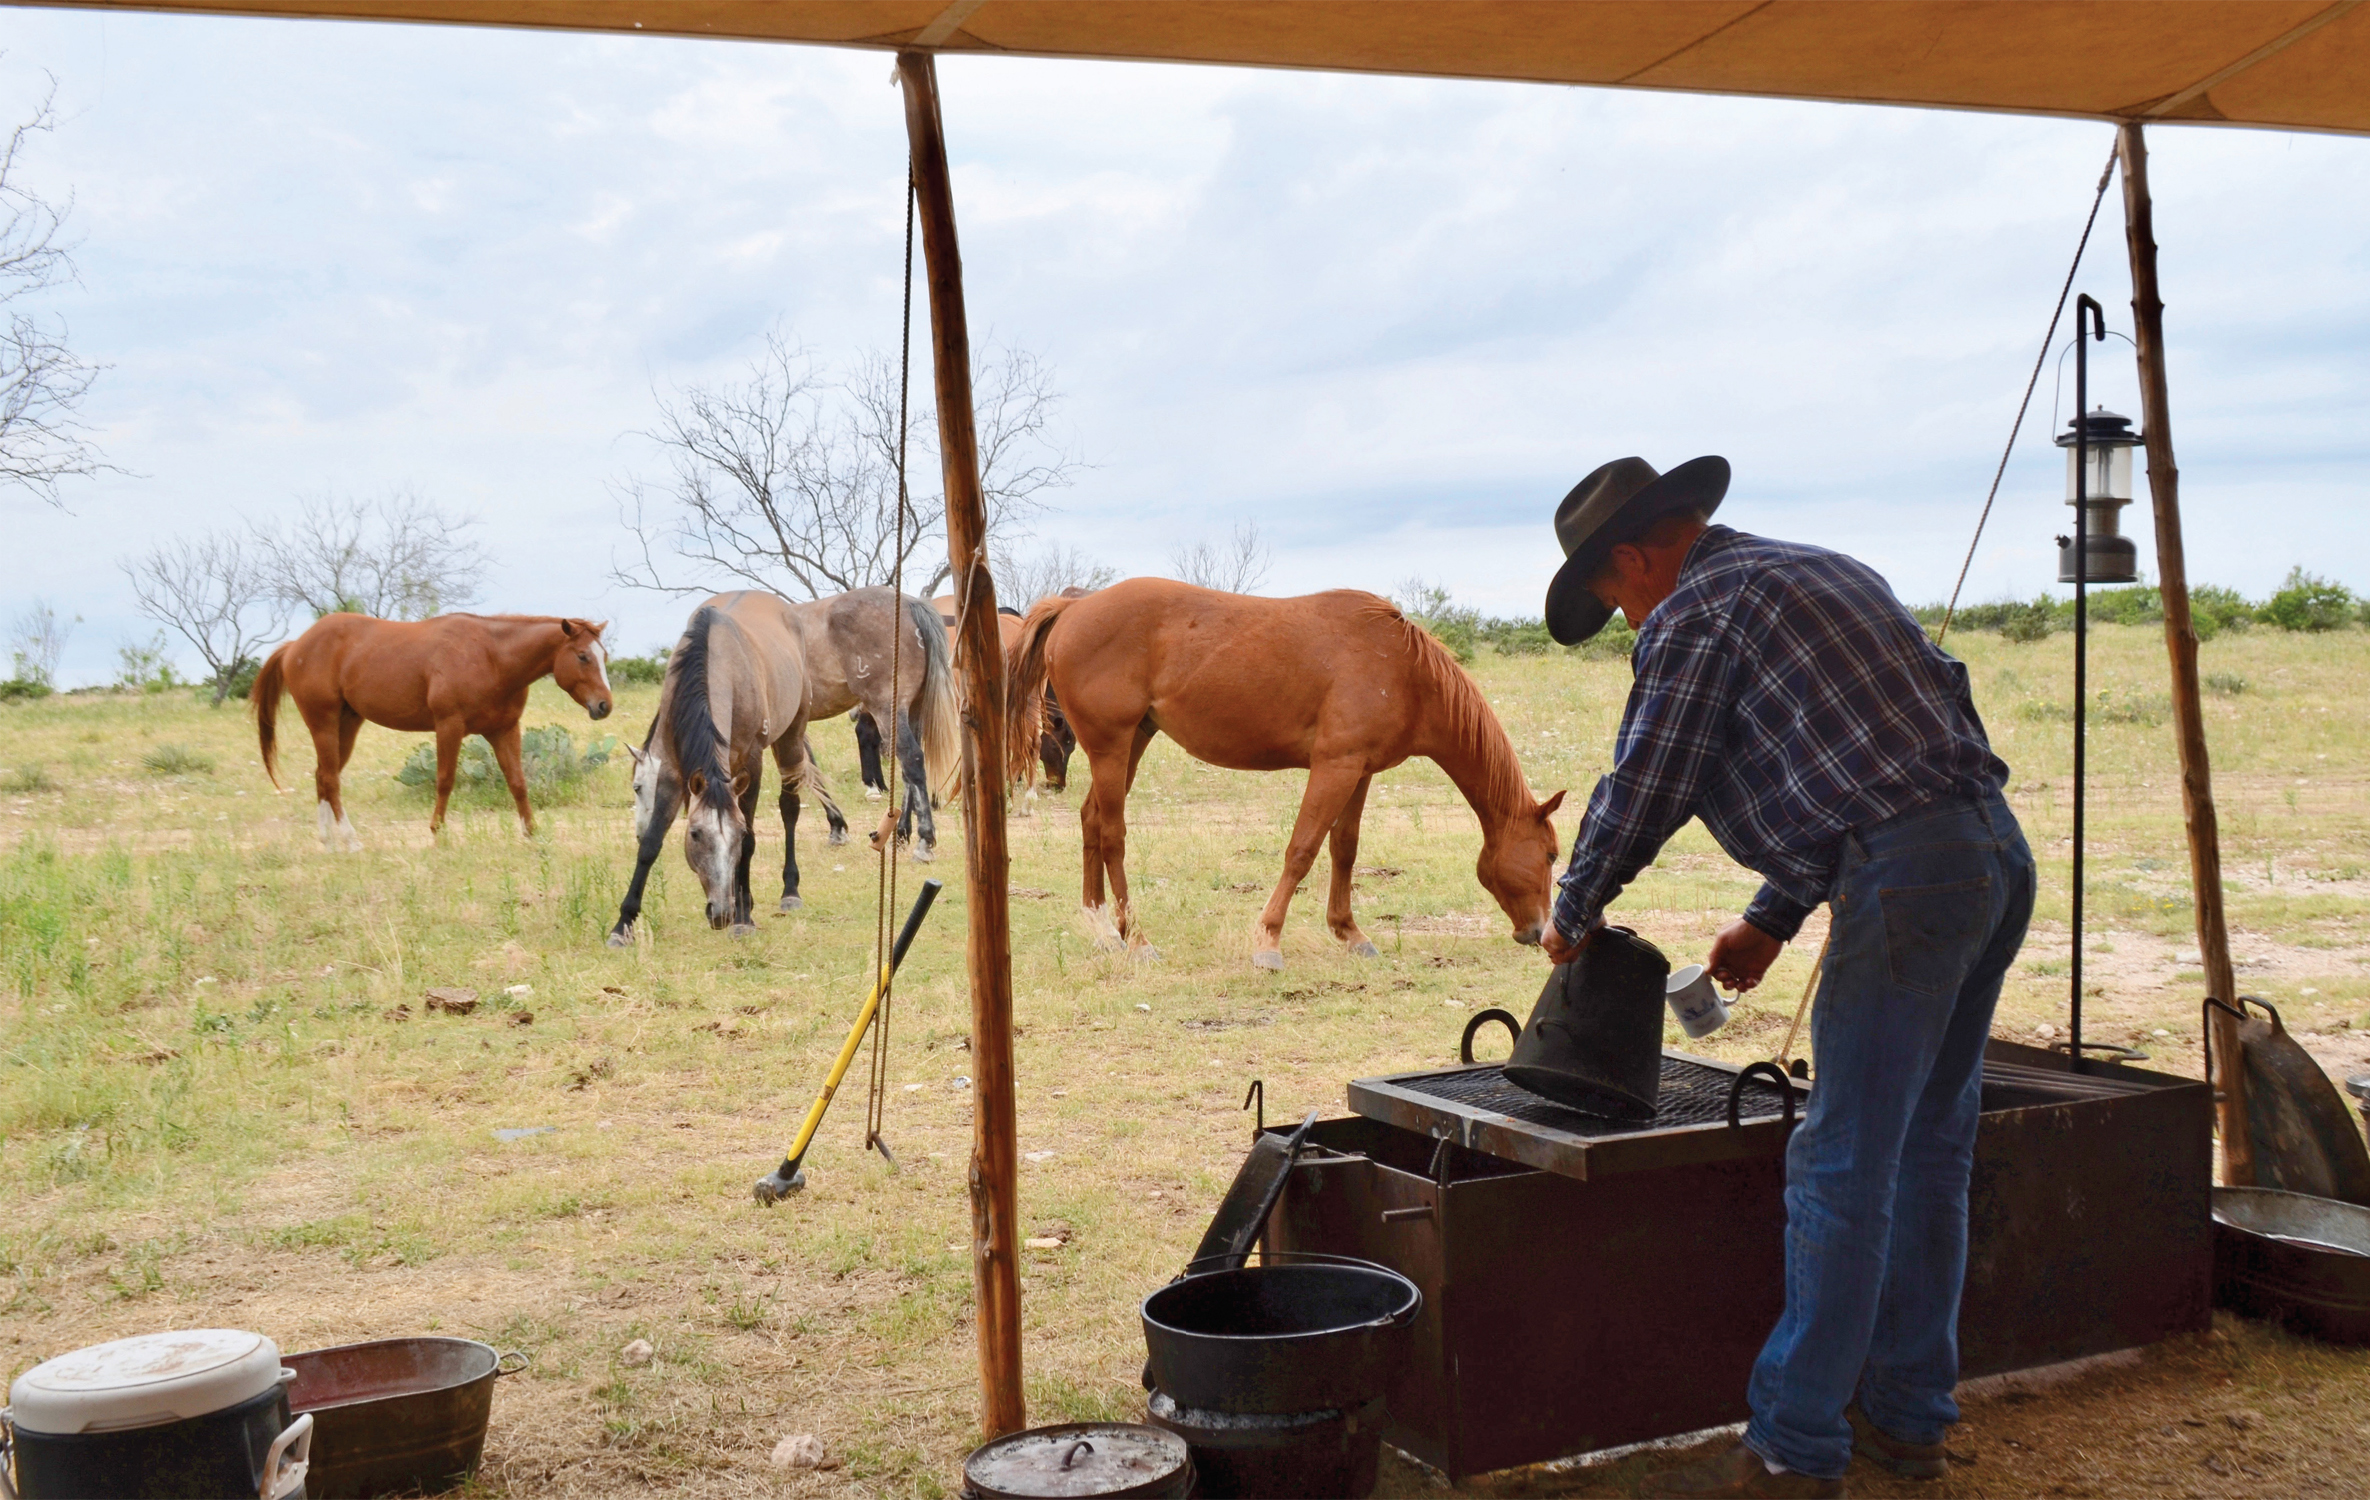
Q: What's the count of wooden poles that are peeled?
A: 2